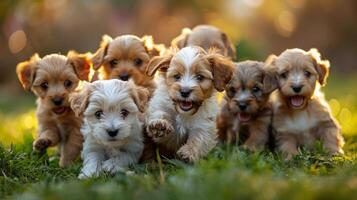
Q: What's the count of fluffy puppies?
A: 7